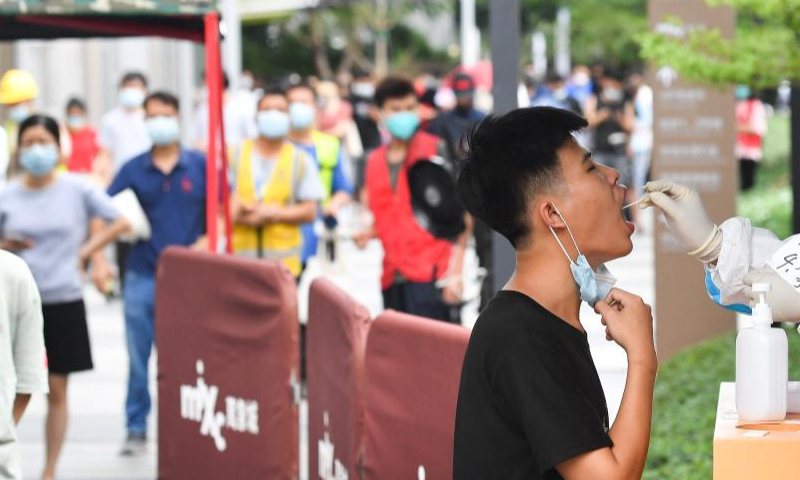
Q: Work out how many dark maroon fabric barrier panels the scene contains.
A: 3